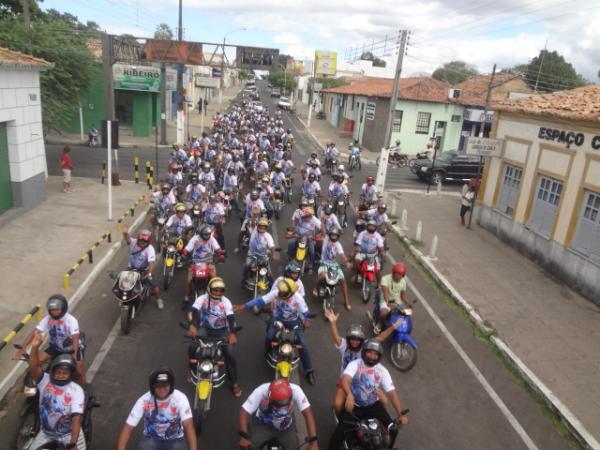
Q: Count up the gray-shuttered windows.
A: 3